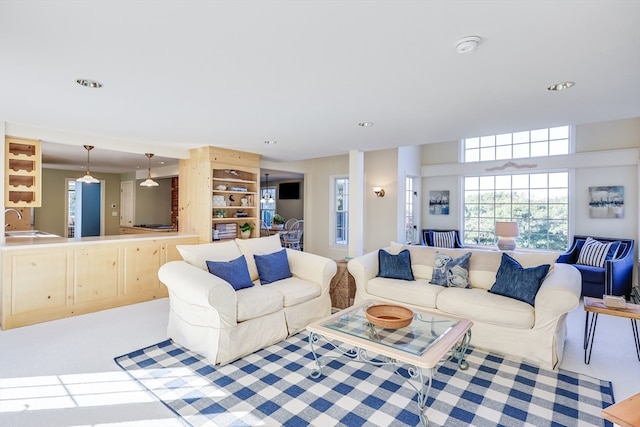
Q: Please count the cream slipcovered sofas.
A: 2